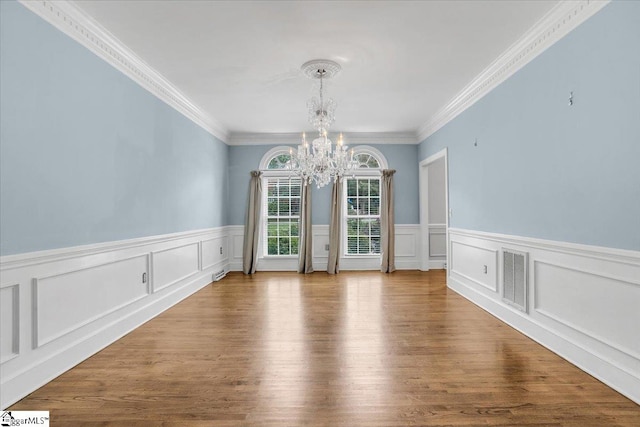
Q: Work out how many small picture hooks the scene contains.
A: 2